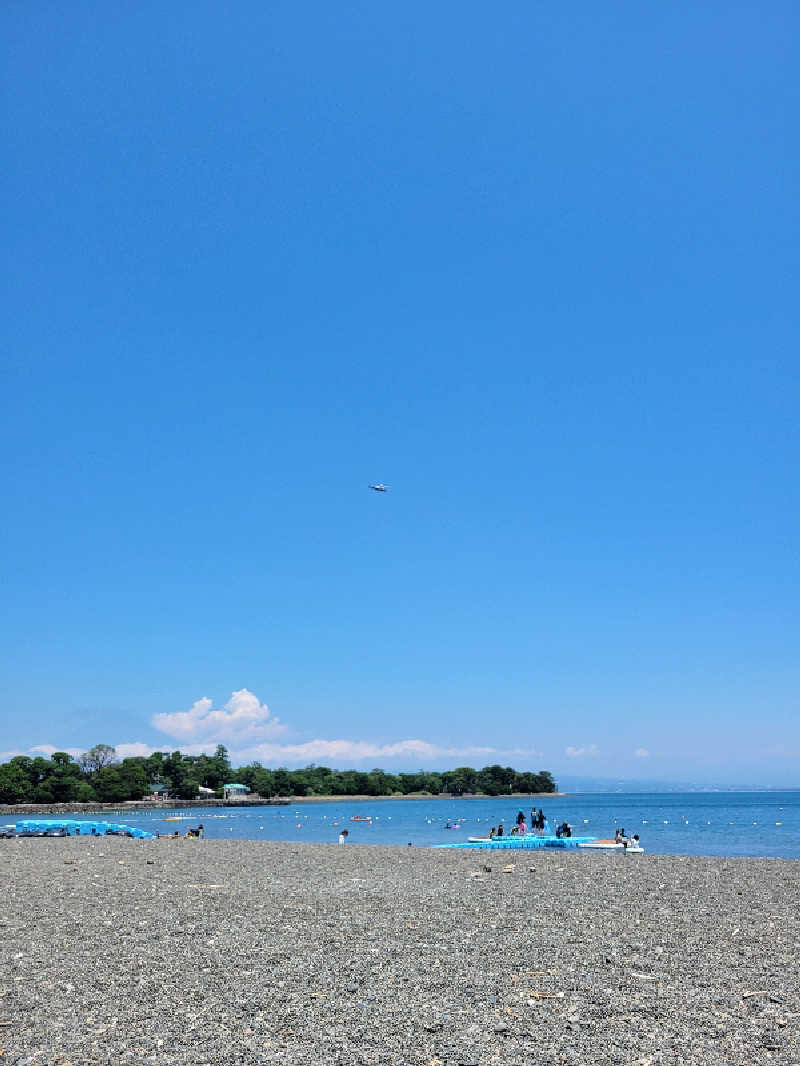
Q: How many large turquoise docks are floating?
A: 2